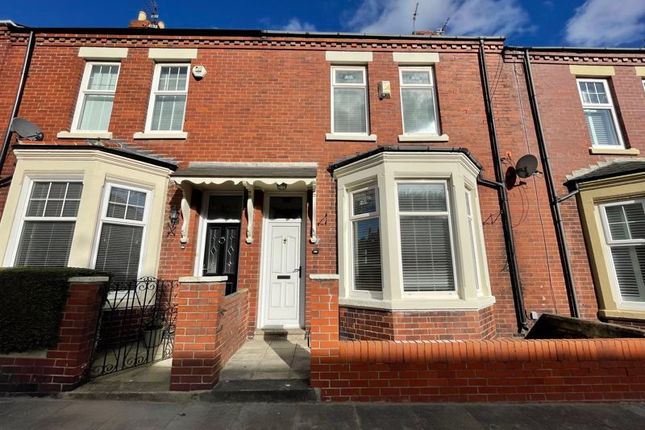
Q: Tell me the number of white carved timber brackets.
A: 3